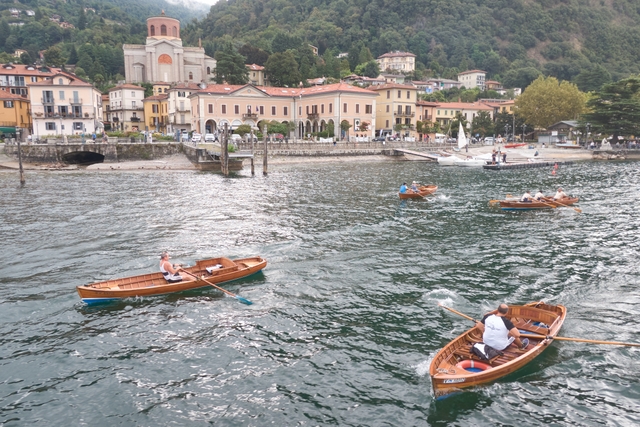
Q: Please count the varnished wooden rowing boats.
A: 4